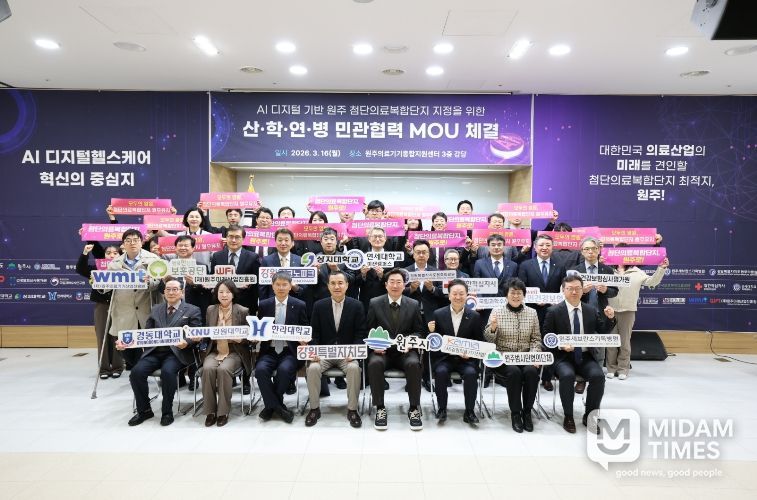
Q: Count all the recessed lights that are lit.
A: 10